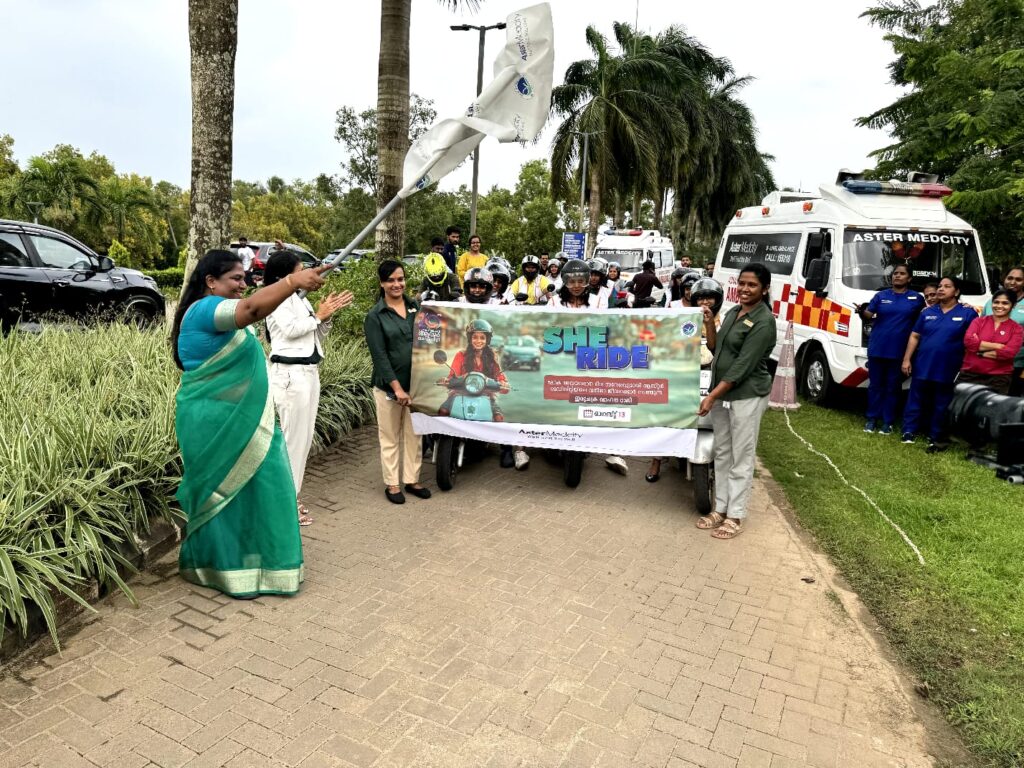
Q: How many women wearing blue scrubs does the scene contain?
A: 2